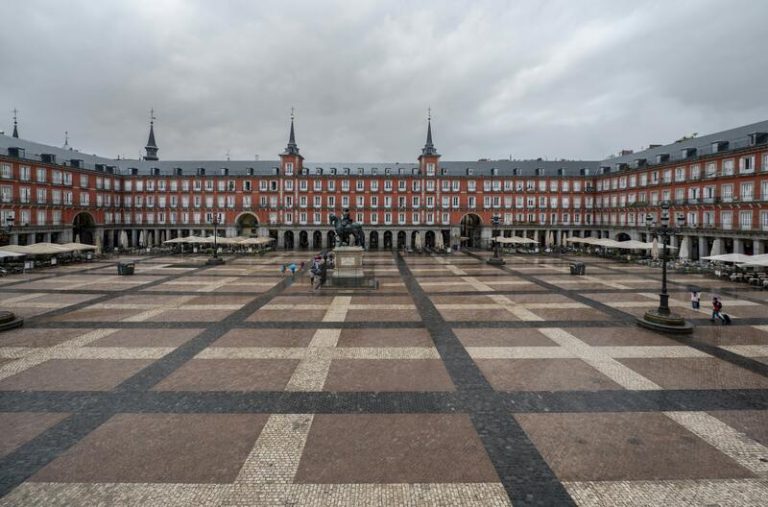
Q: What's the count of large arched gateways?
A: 3